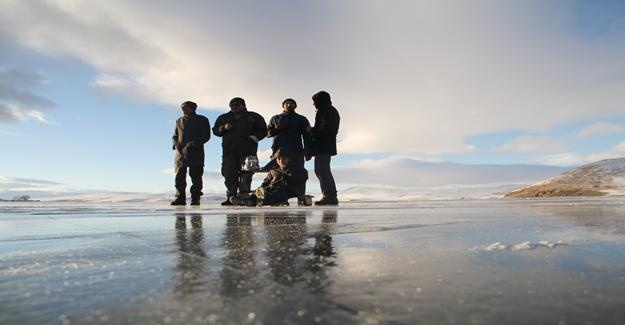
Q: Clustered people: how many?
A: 5